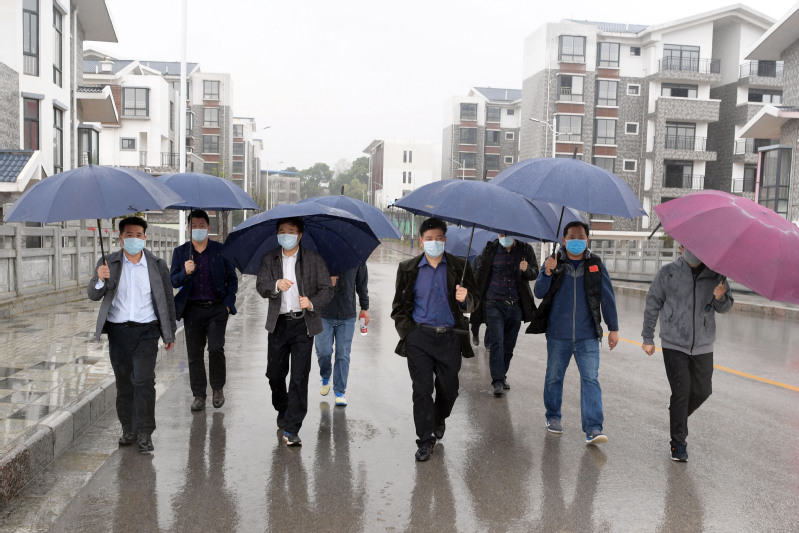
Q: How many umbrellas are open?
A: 9